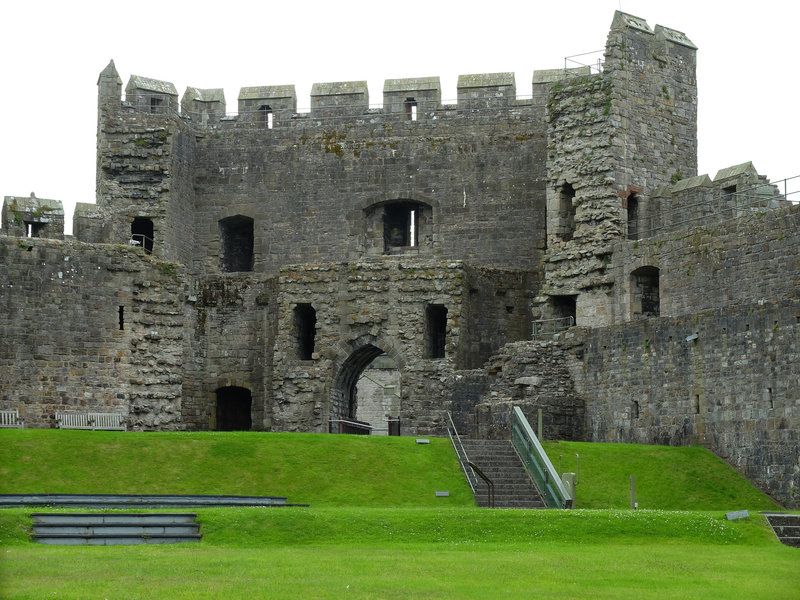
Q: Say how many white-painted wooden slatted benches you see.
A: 2